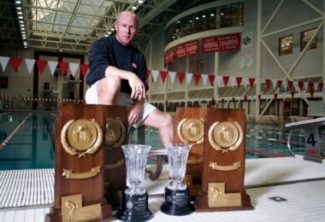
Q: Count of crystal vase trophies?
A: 2